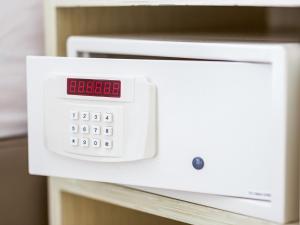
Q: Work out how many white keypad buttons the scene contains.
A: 12